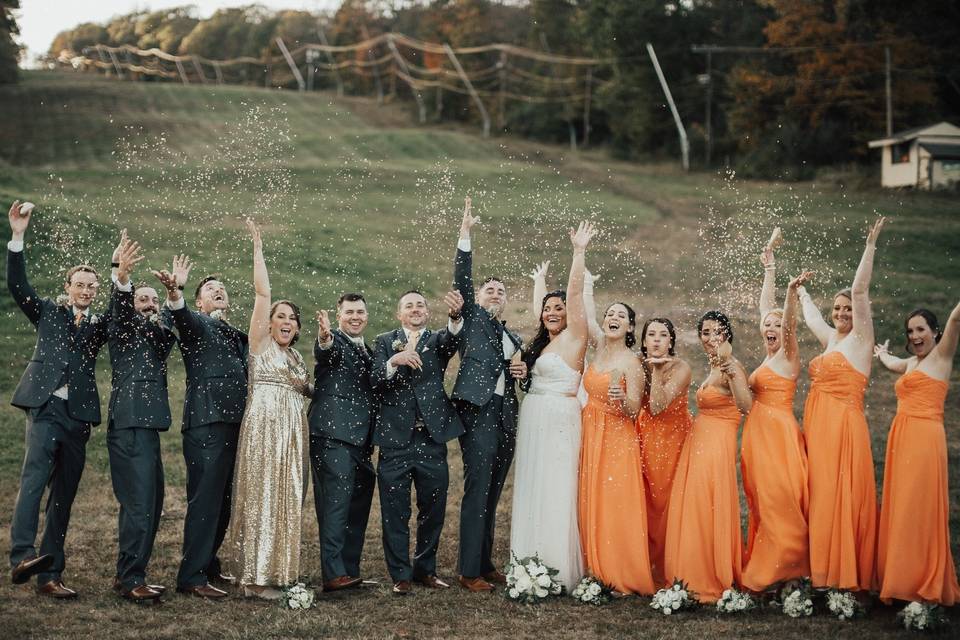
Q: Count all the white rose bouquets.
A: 8